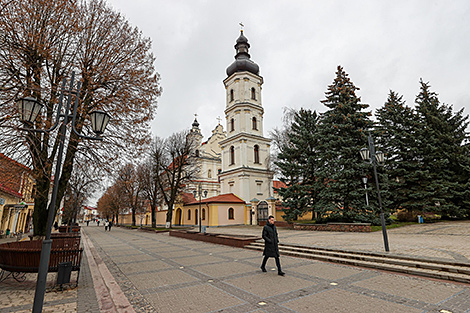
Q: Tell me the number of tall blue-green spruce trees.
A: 4